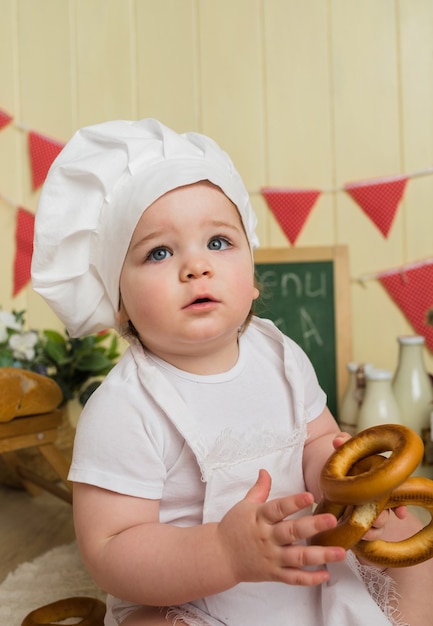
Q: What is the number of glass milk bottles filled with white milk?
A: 3